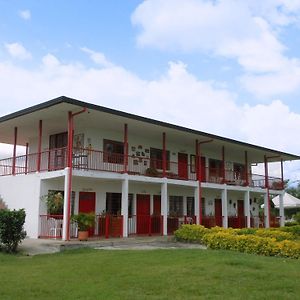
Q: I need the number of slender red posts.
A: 11